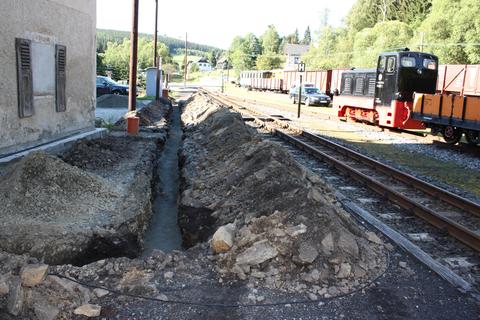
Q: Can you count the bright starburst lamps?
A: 0